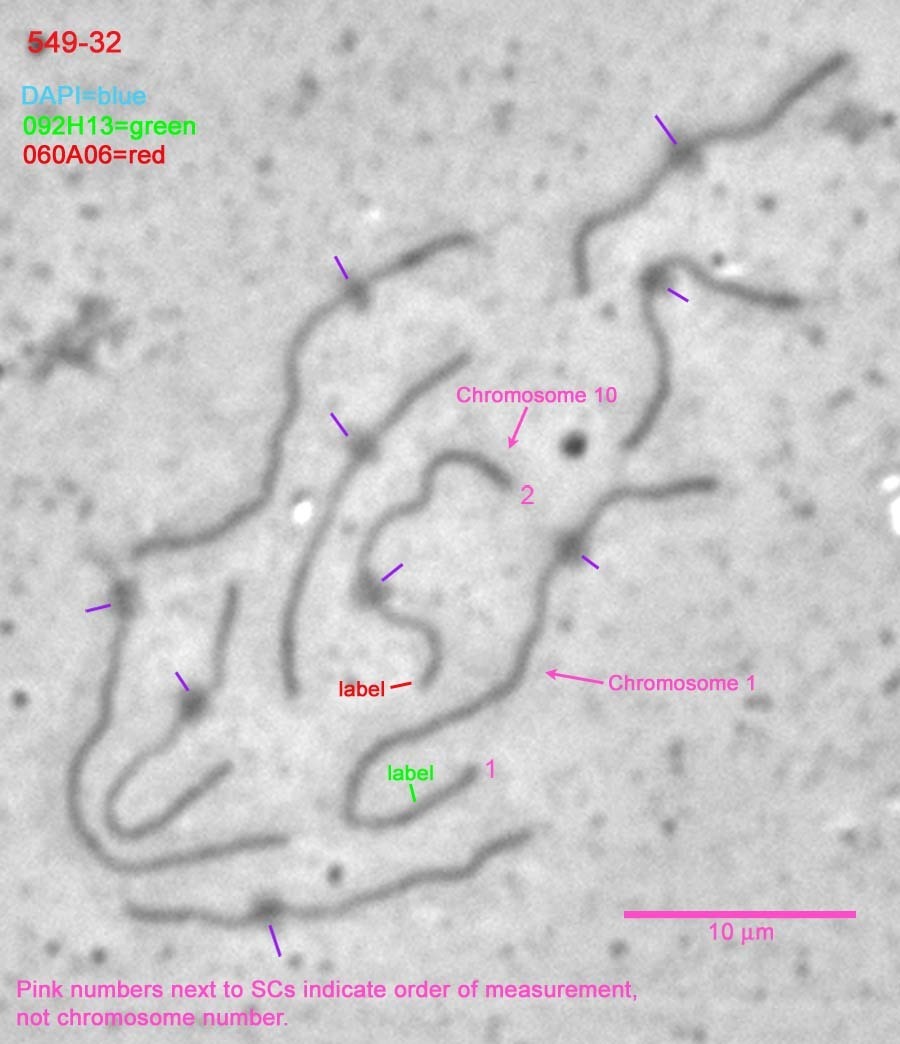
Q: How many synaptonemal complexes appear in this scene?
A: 9